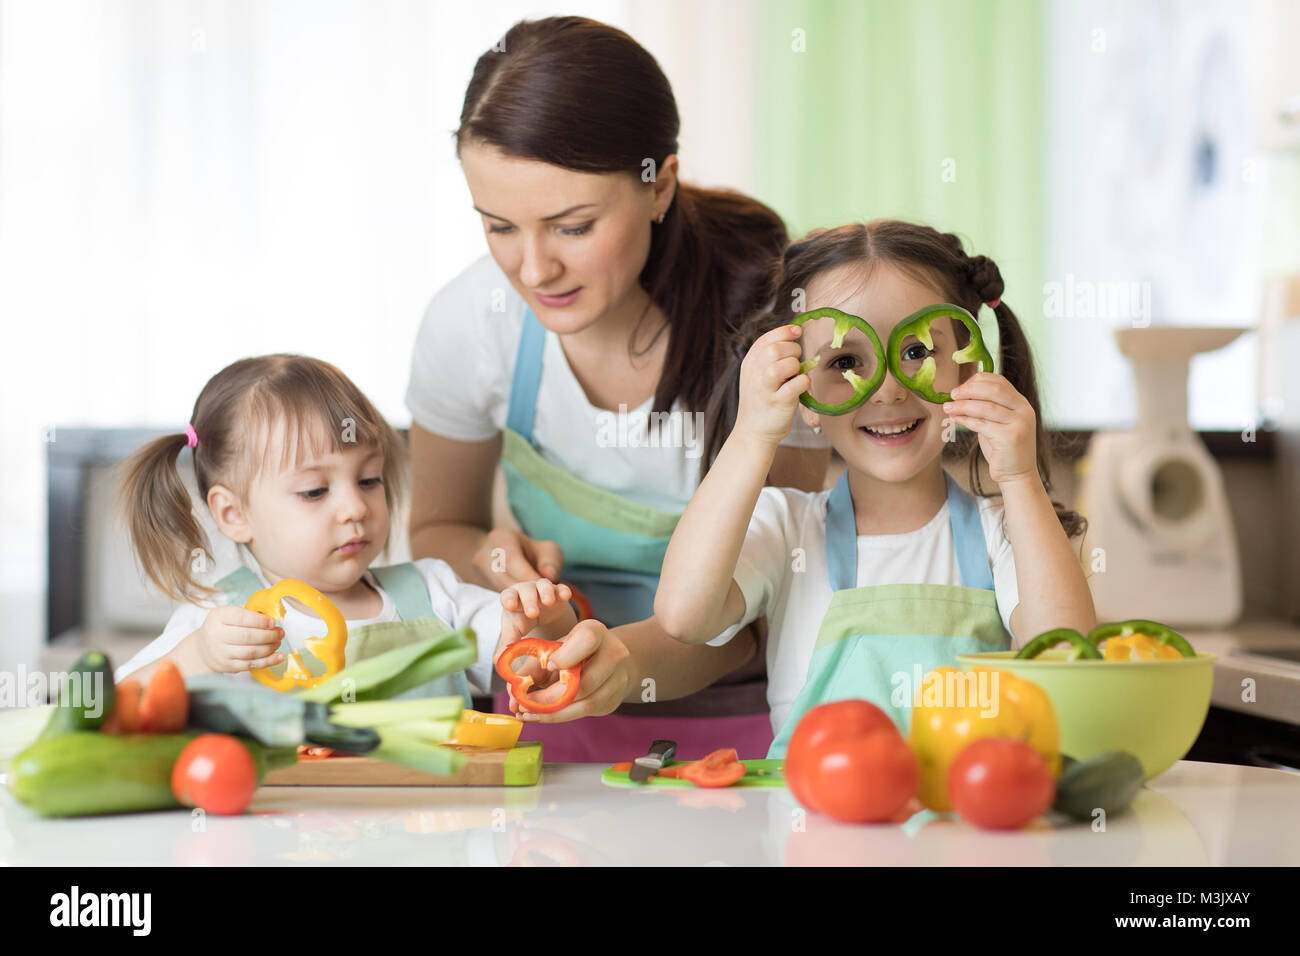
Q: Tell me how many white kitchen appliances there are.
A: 1